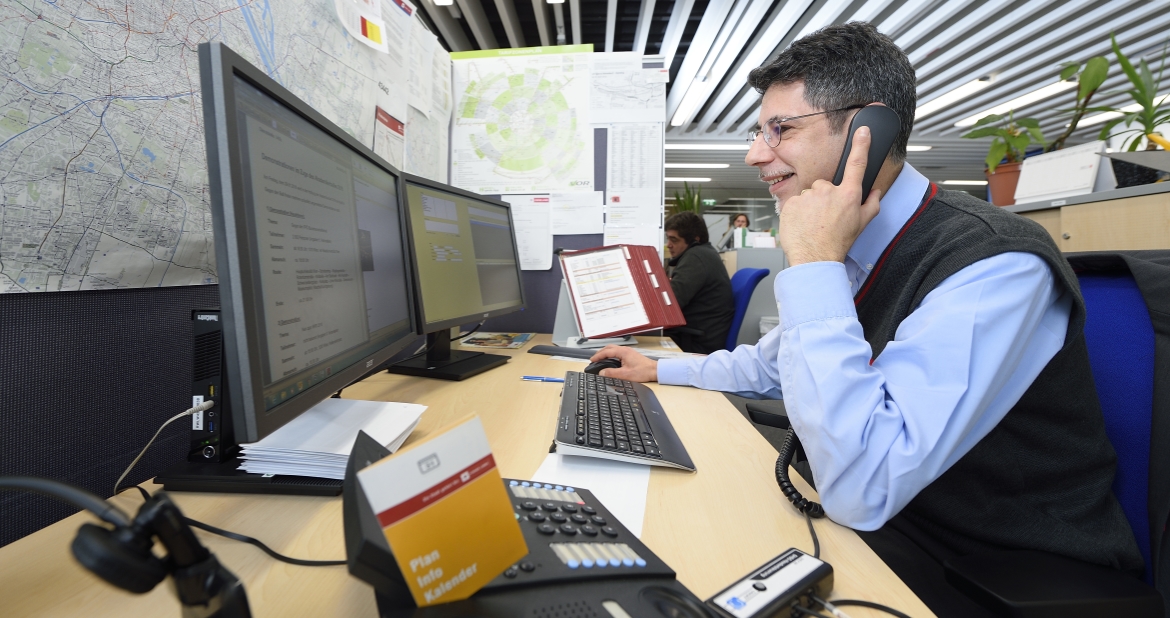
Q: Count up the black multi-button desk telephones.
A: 1